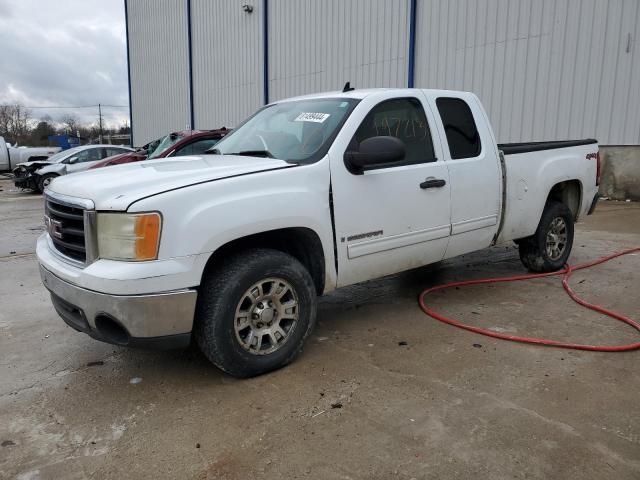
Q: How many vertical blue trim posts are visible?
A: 4